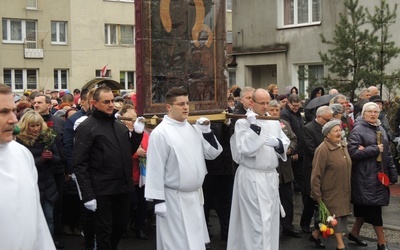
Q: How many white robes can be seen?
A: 3